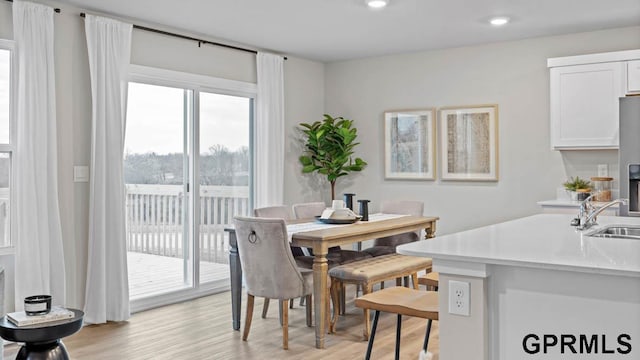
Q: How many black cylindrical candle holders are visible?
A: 2